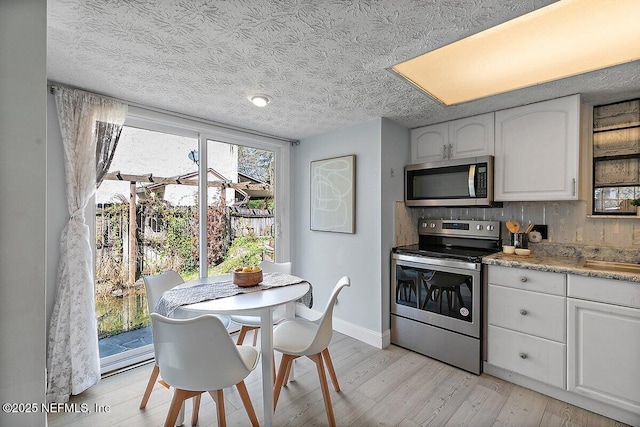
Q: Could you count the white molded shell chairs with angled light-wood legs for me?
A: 4